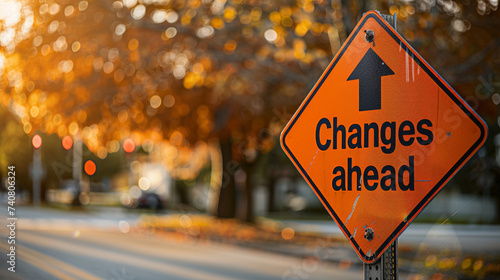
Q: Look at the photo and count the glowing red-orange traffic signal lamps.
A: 4